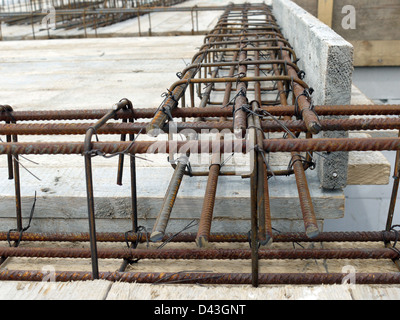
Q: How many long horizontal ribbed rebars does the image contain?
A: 6